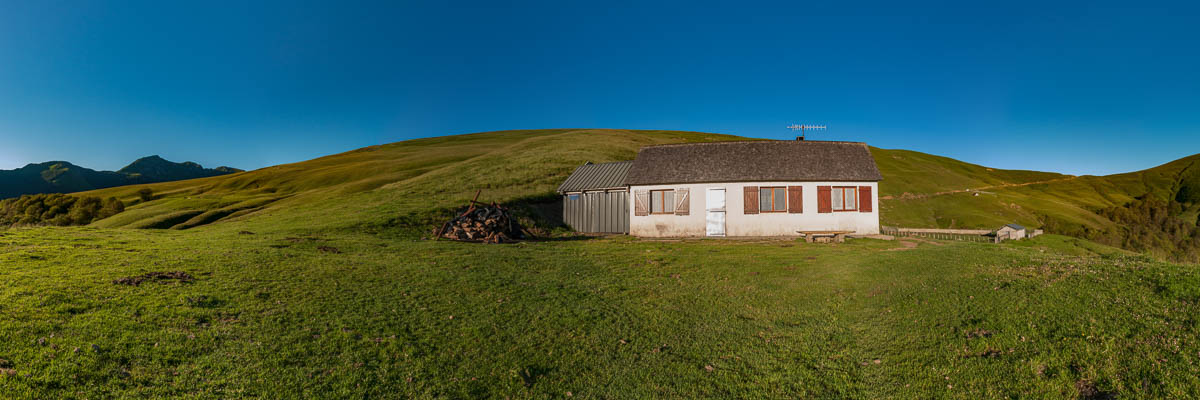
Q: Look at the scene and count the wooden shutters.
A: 6